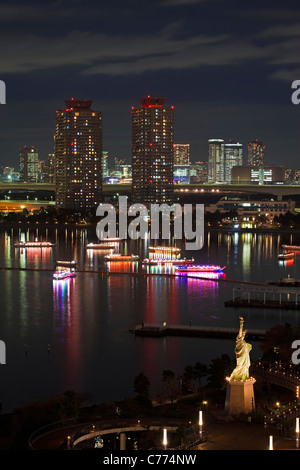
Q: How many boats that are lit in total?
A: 11